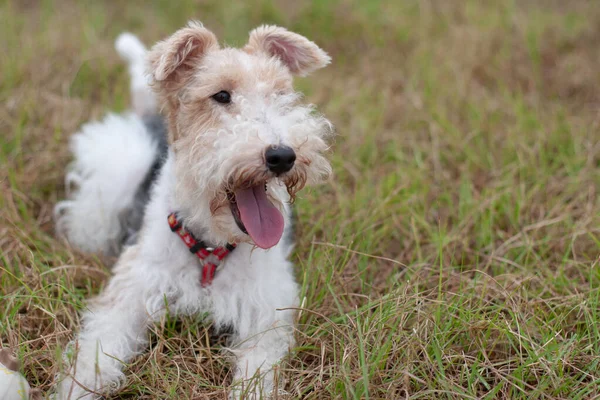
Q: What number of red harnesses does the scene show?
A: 1